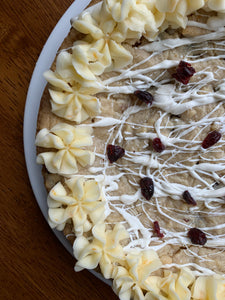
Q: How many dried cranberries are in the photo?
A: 9